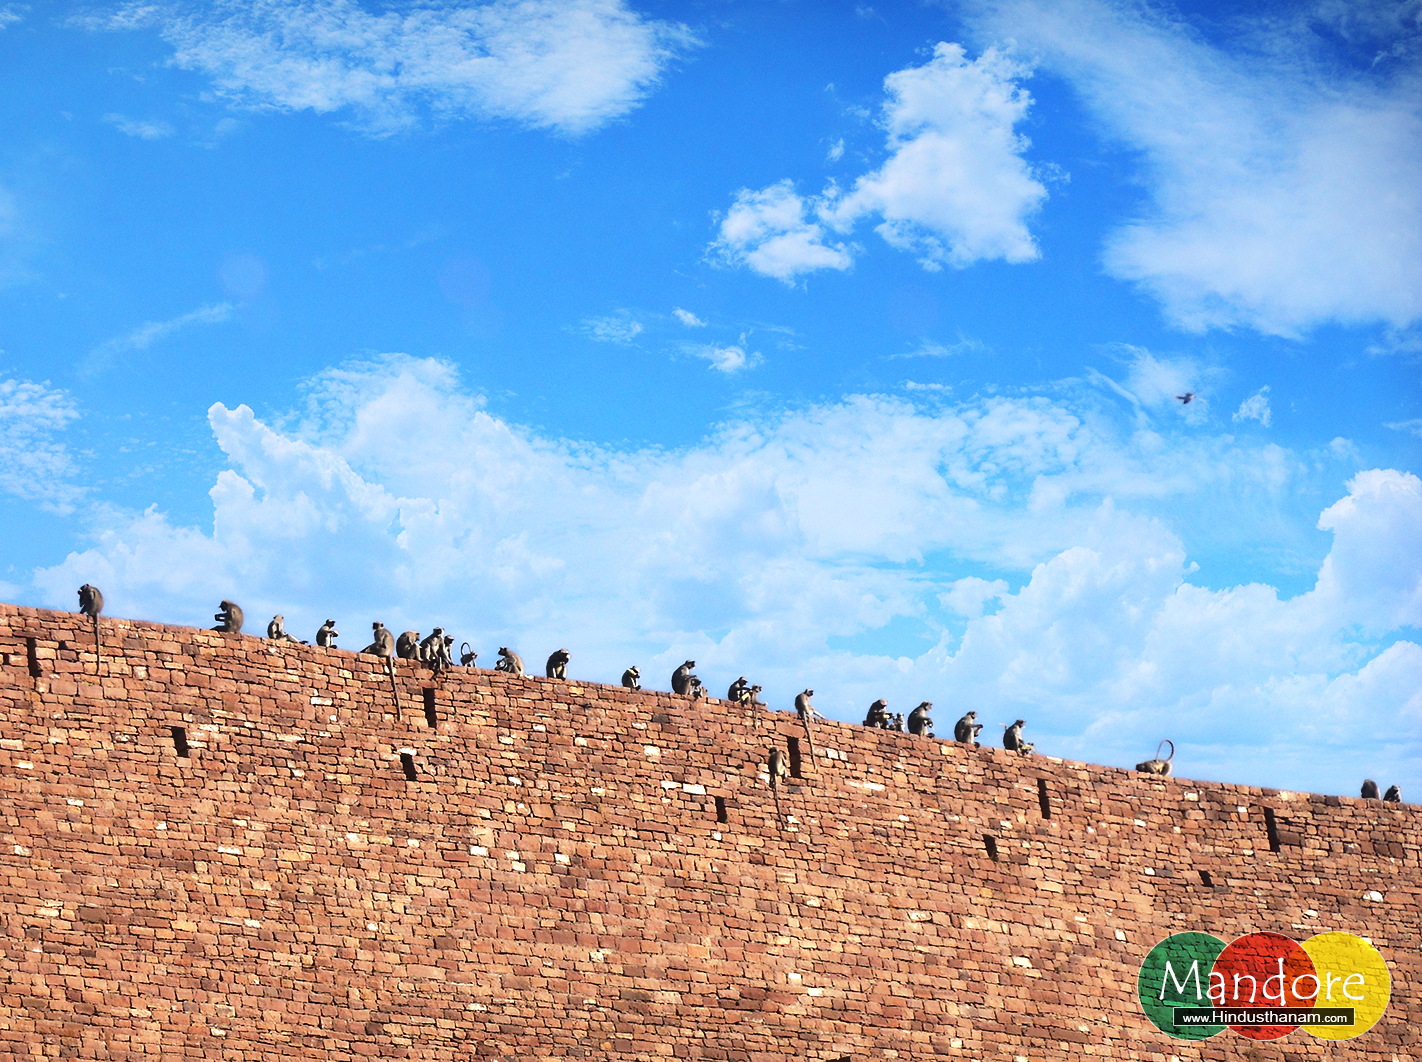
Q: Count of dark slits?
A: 10